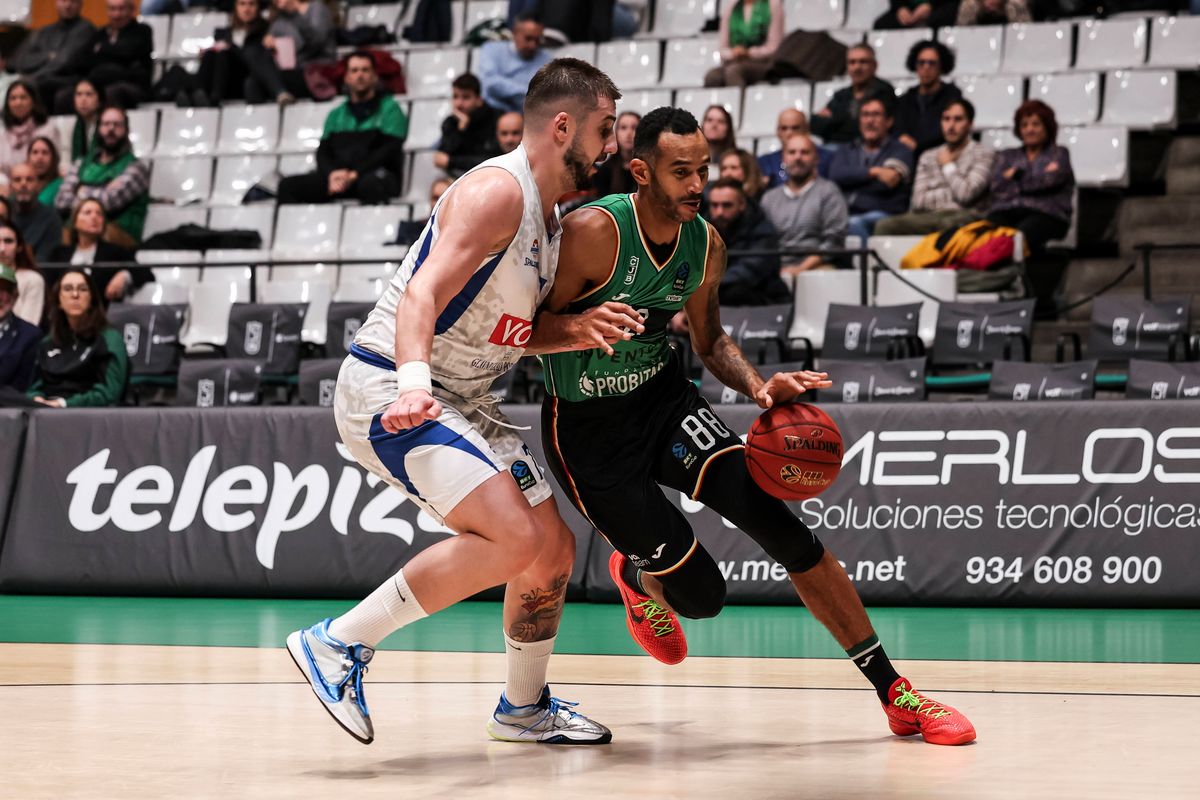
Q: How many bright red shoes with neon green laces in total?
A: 2